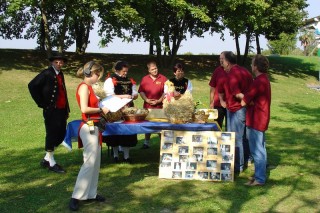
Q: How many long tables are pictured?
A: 1